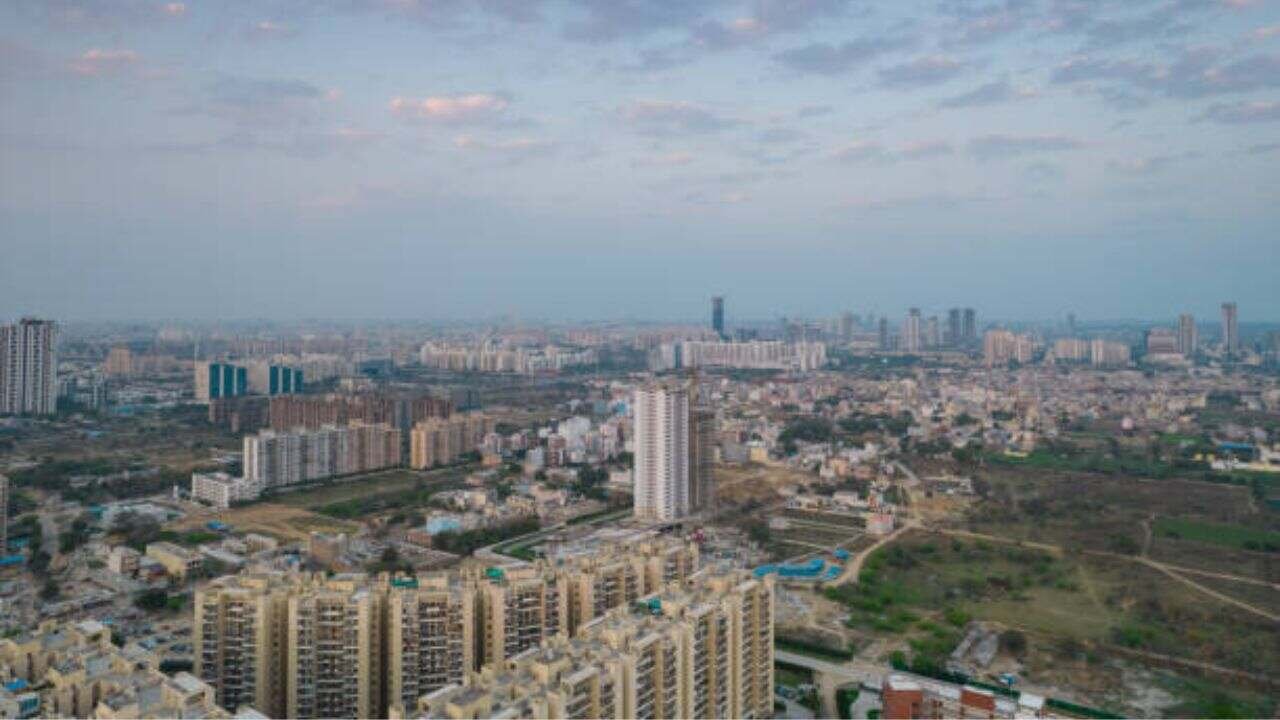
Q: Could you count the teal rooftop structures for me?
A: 3